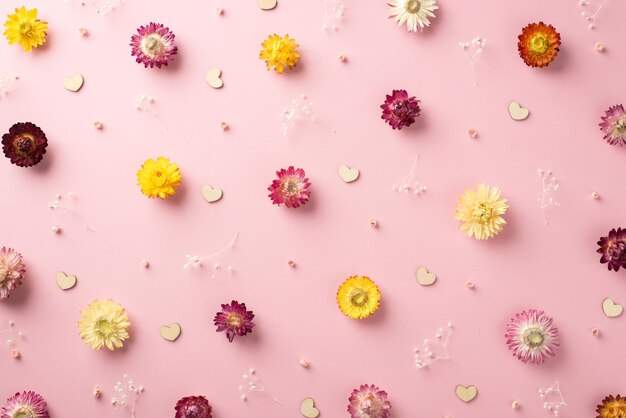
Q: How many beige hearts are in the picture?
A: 12